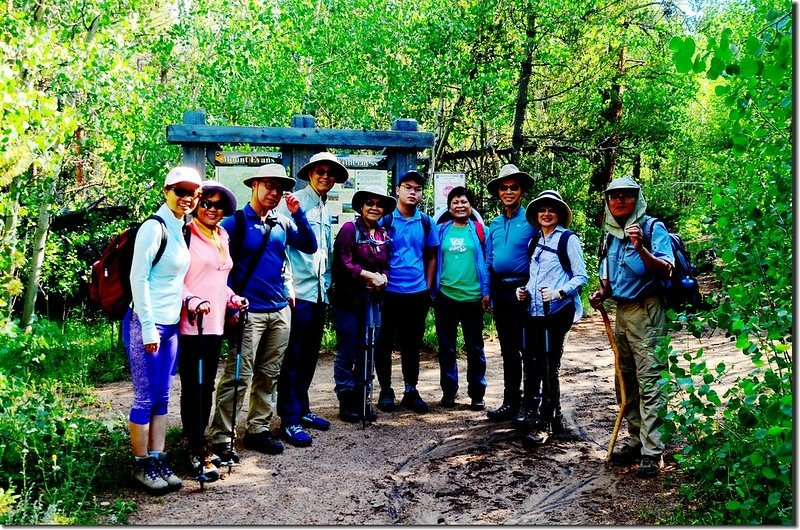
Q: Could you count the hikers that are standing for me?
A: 10